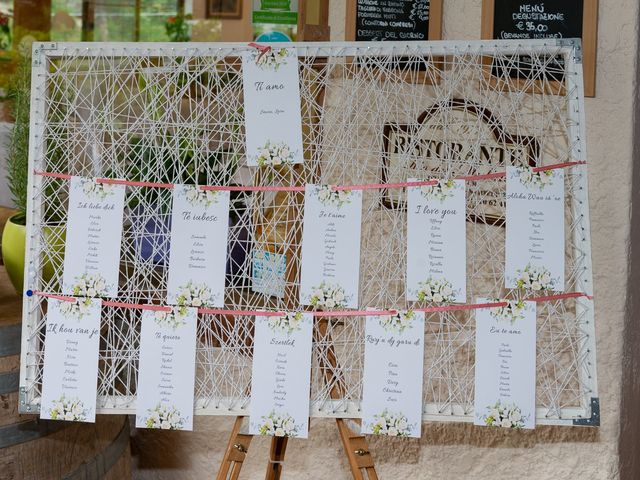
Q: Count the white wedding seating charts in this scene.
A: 11